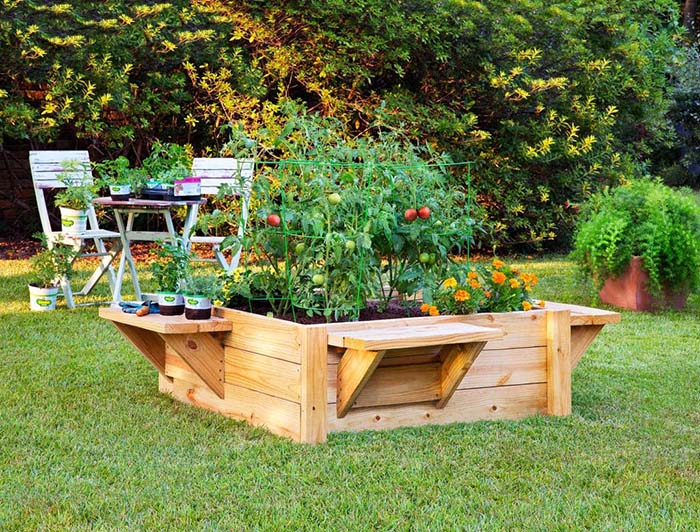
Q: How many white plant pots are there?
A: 2